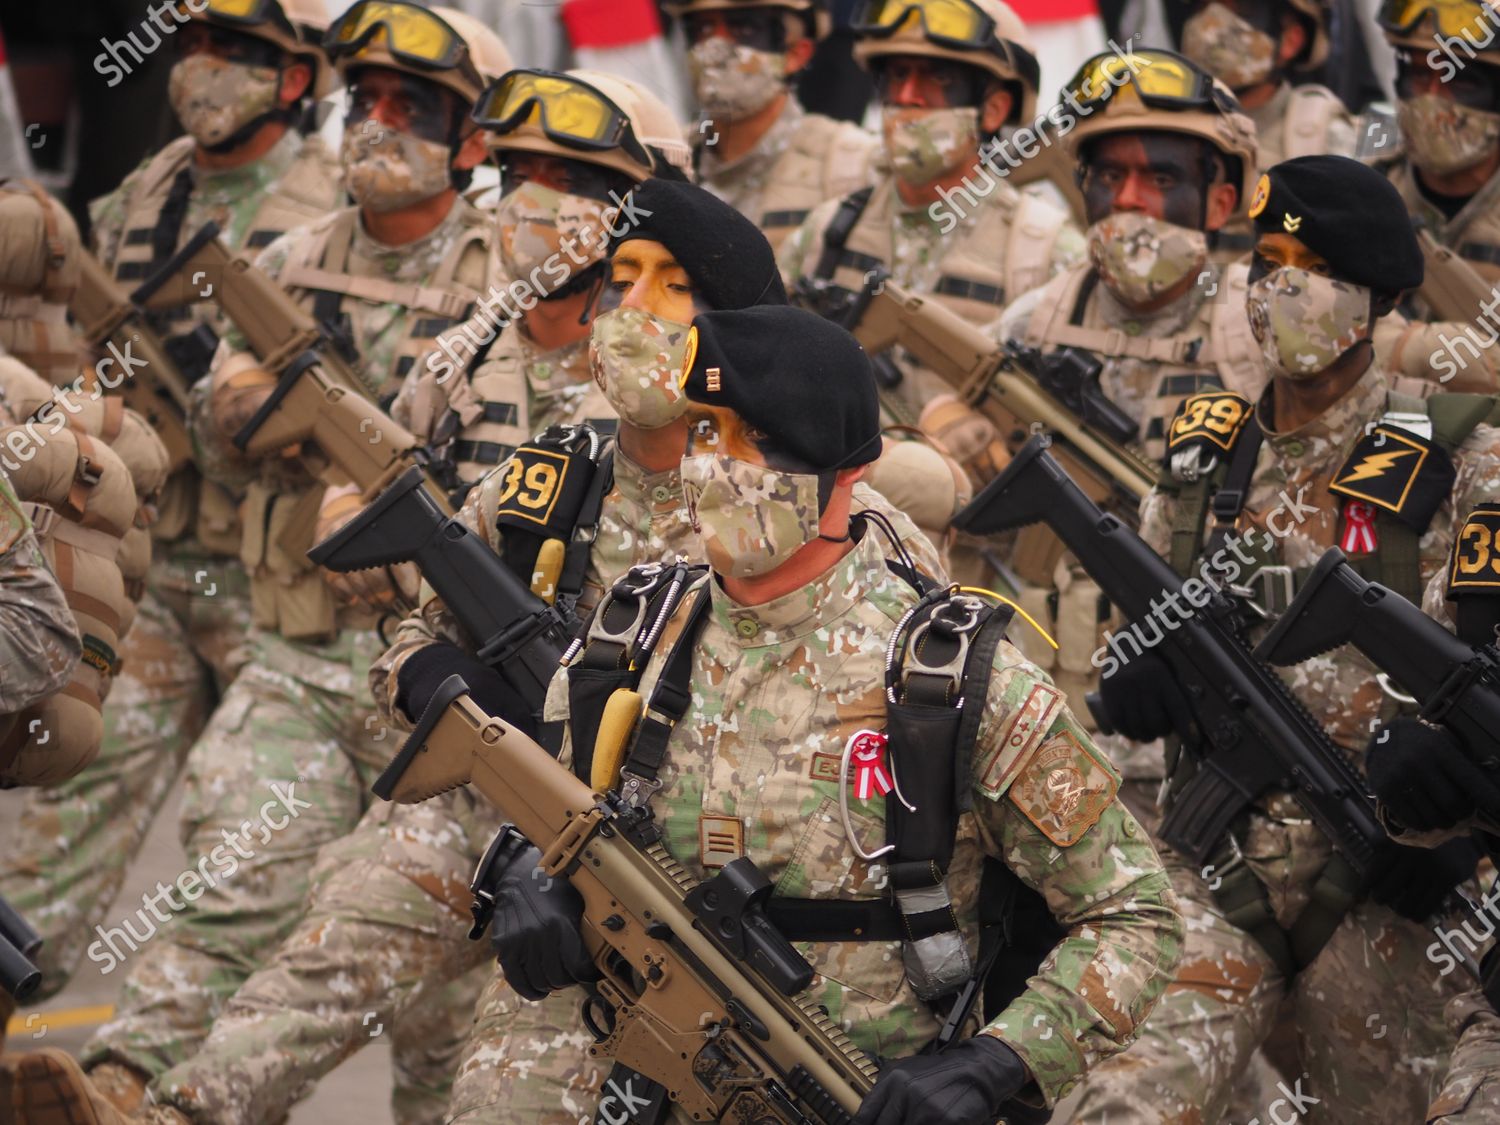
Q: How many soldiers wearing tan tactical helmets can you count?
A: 8